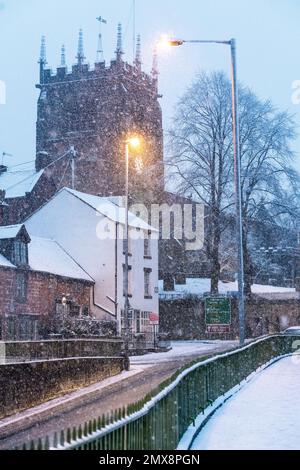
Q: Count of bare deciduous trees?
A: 2